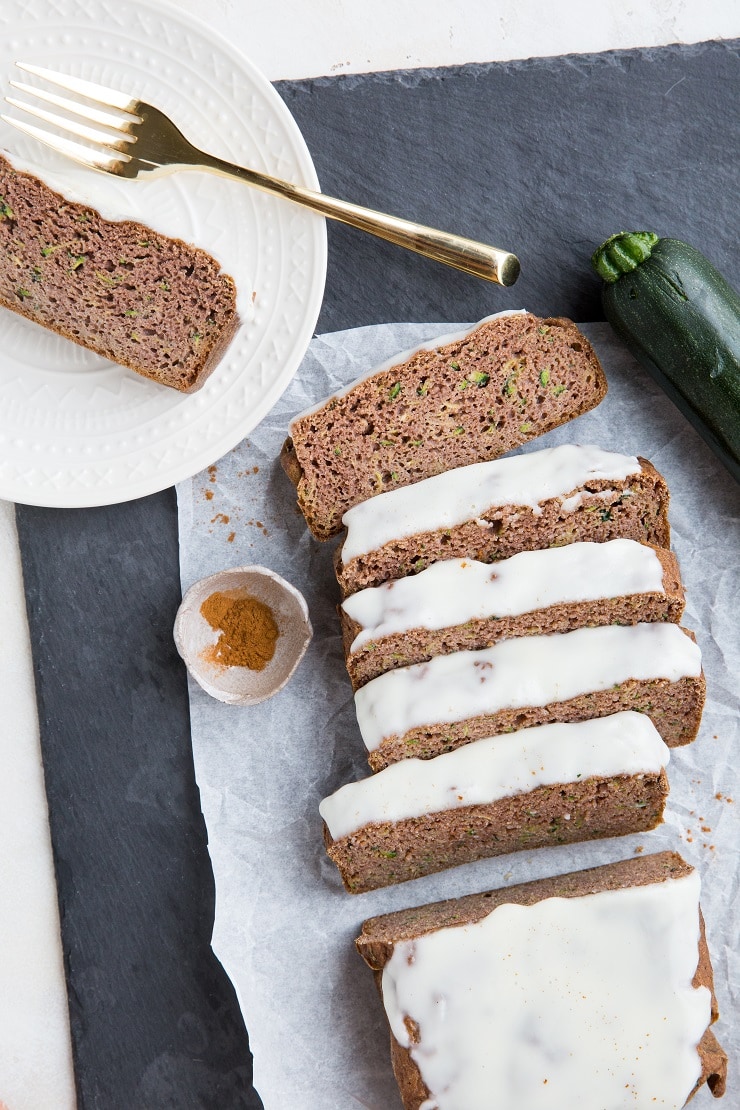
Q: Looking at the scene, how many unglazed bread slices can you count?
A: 0